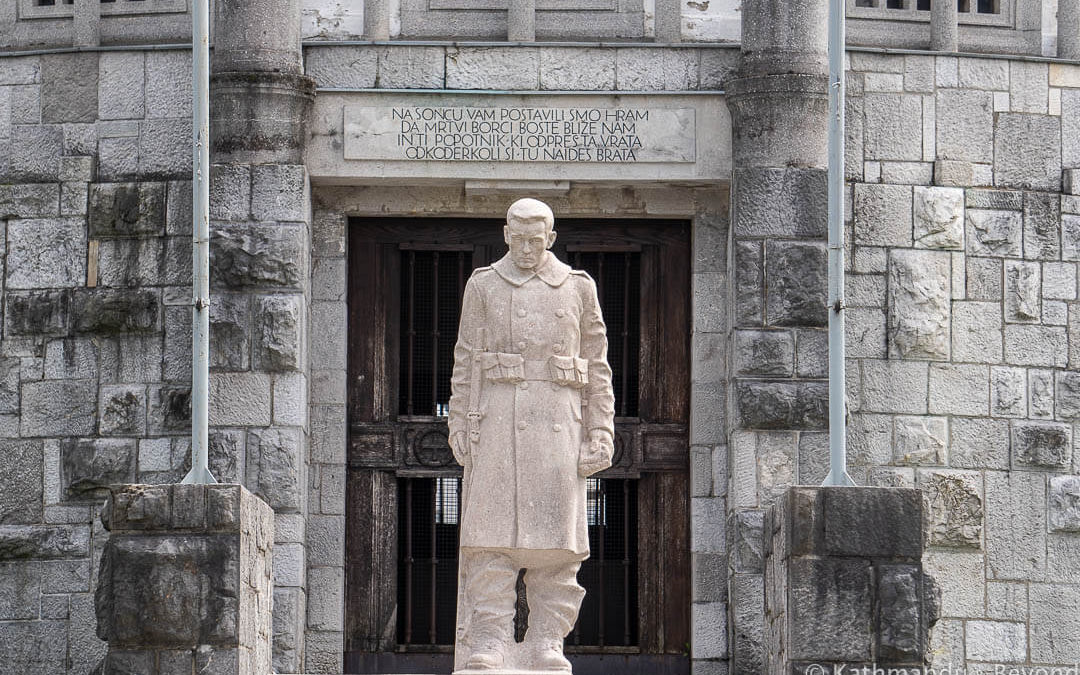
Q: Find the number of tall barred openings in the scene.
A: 4